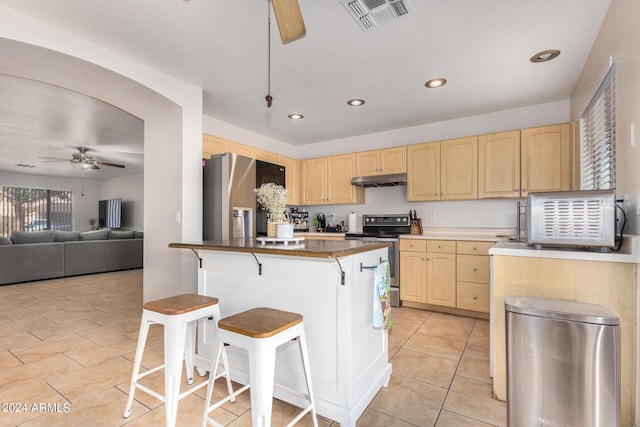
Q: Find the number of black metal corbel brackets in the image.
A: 3